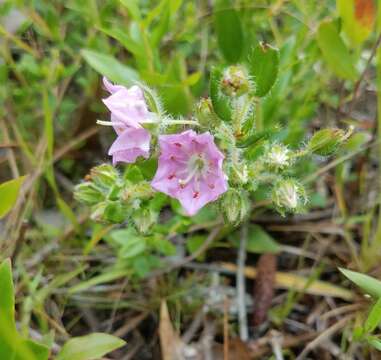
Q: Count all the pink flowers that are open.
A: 2